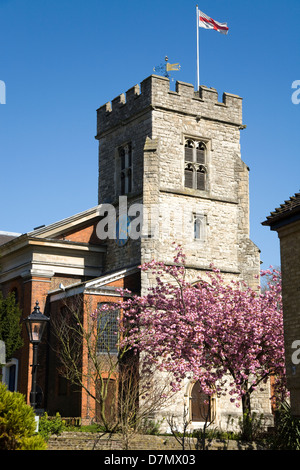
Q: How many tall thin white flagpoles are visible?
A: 1